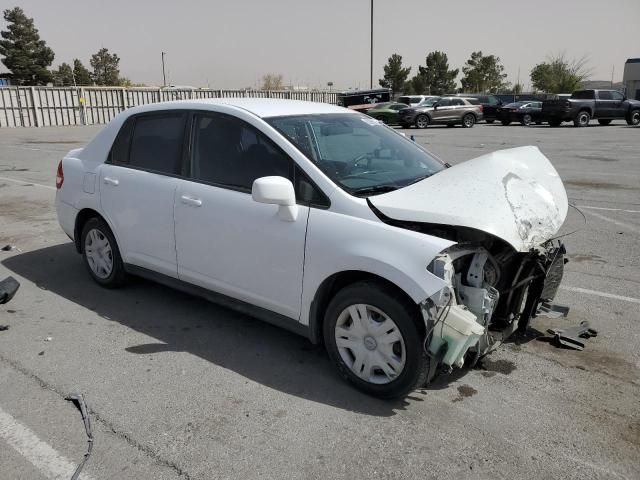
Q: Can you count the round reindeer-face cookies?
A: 0